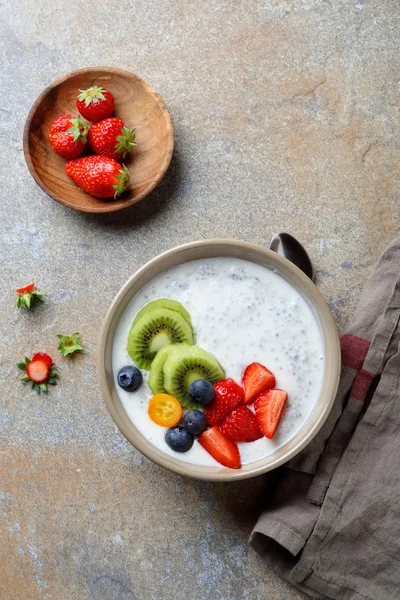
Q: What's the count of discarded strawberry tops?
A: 3